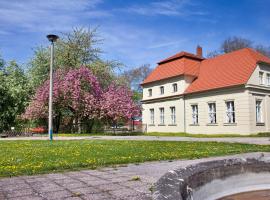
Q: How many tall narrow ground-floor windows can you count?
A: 7